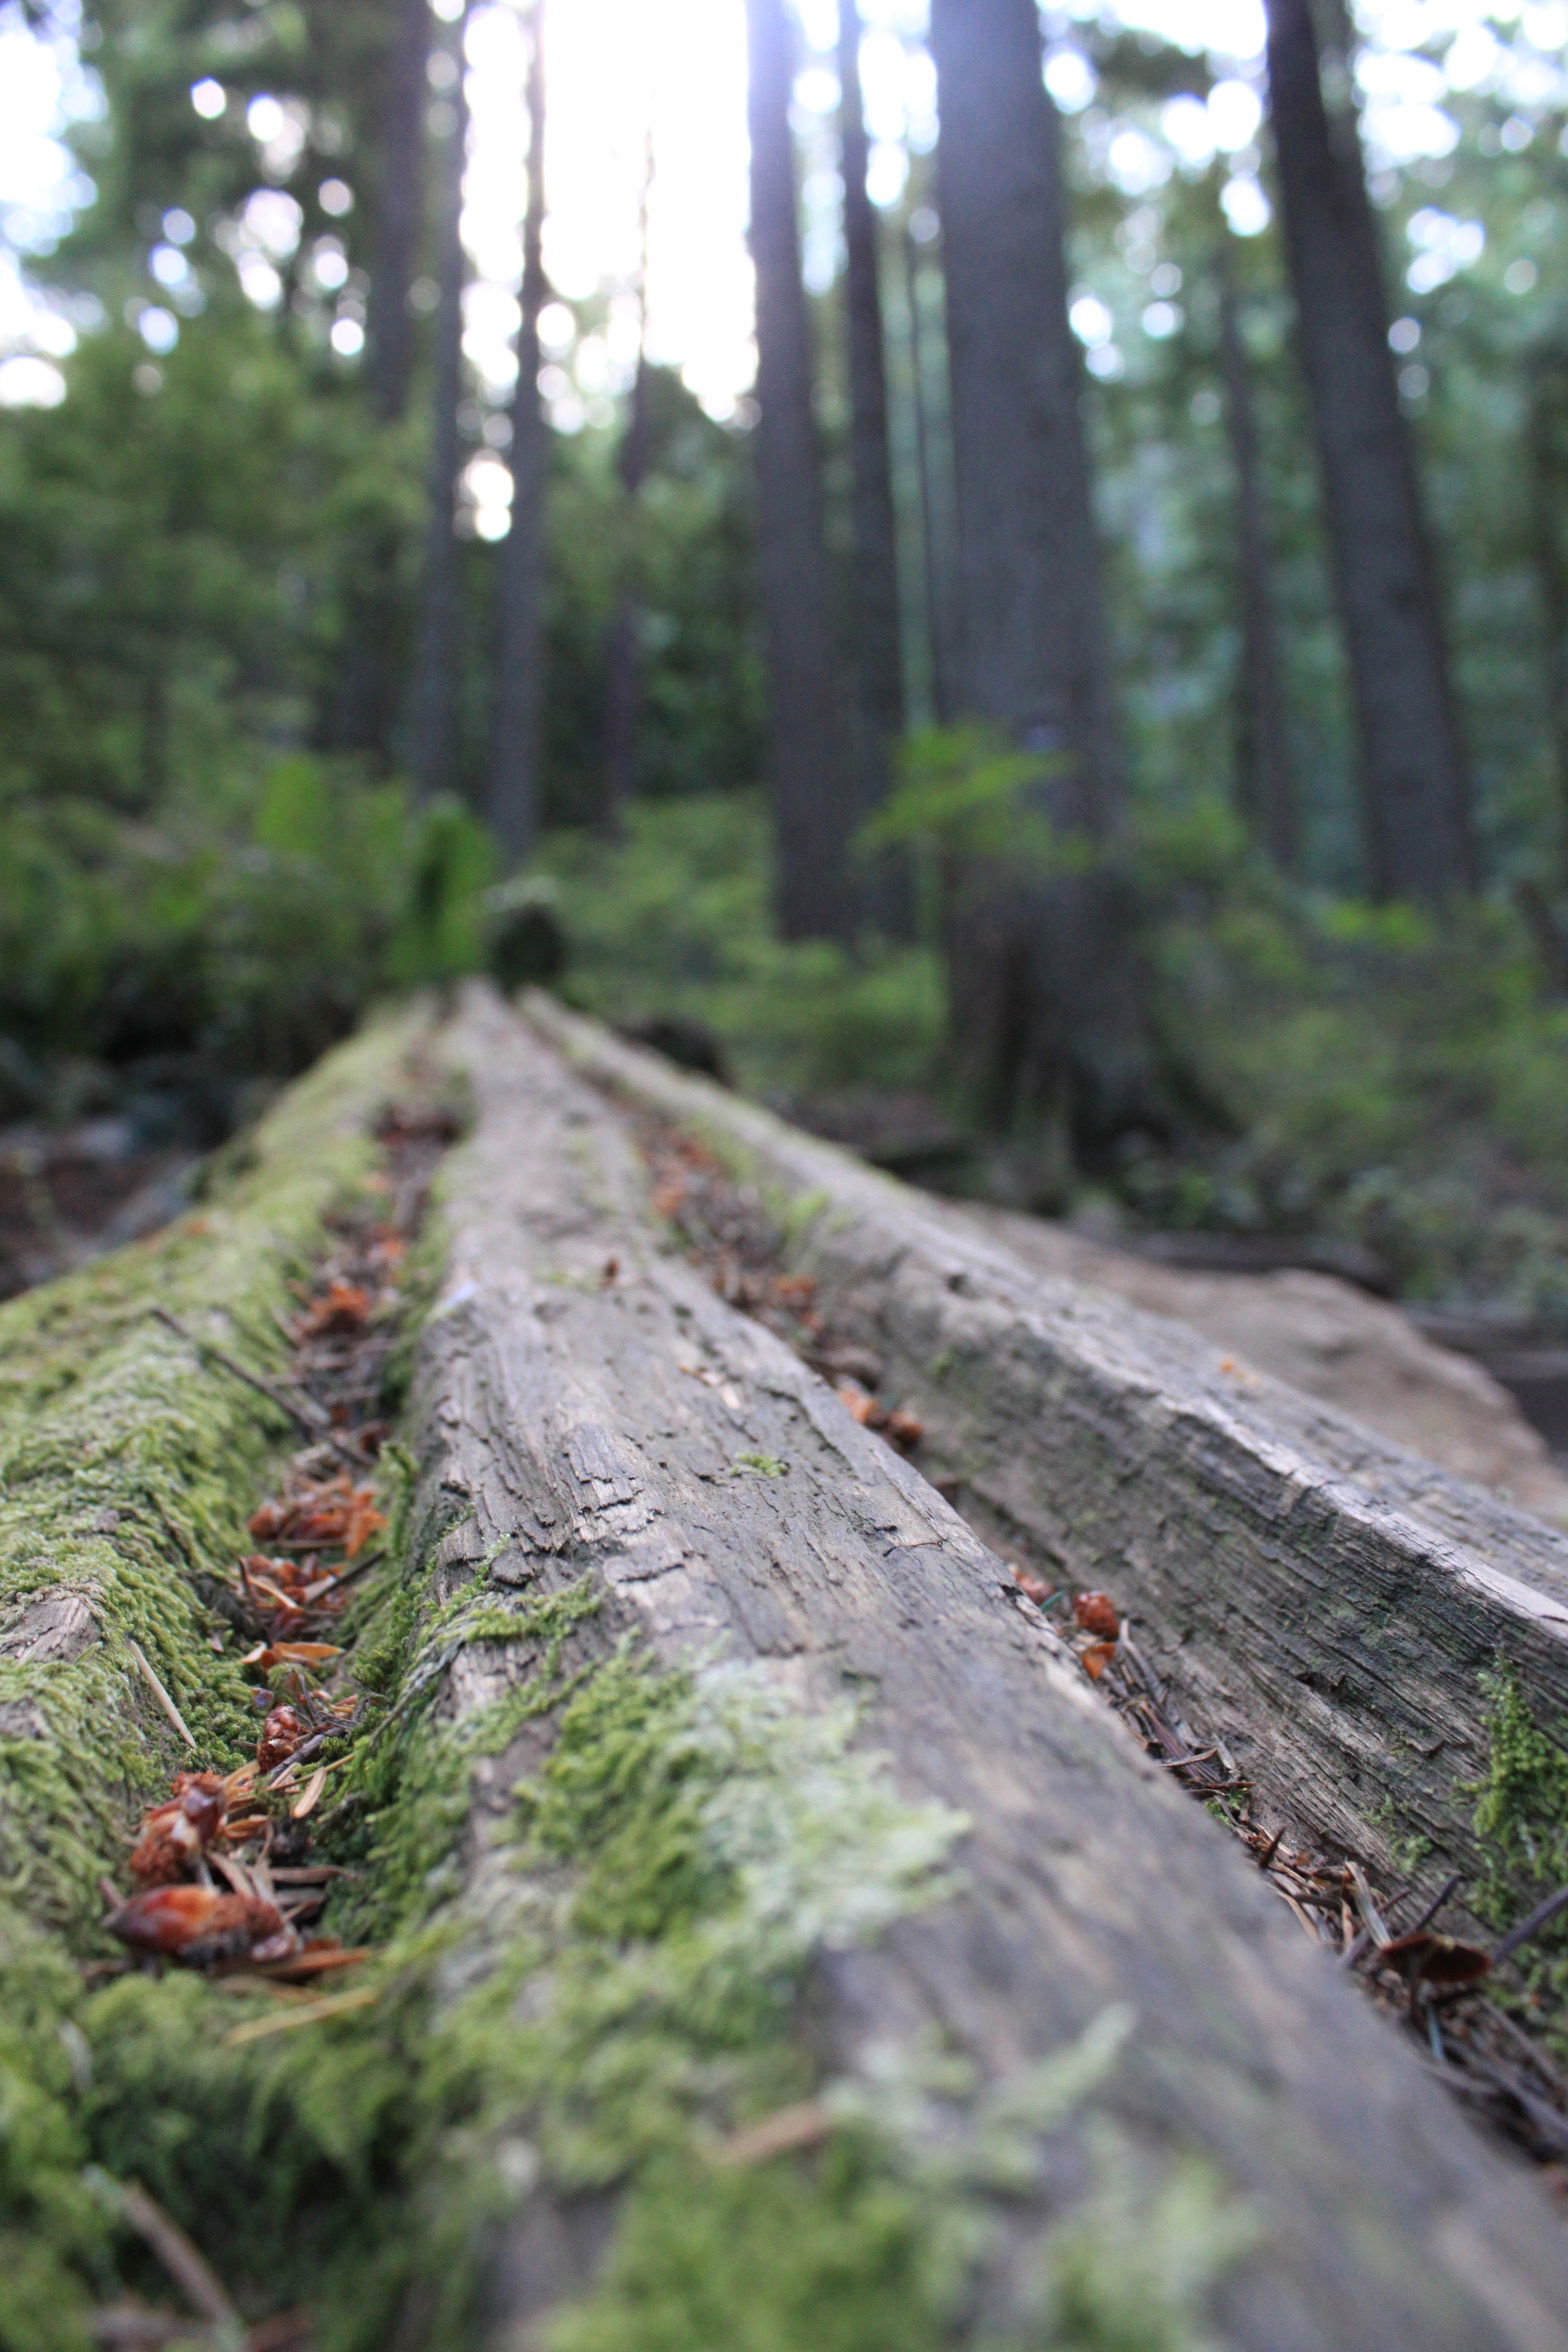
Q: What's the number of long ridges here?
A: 3